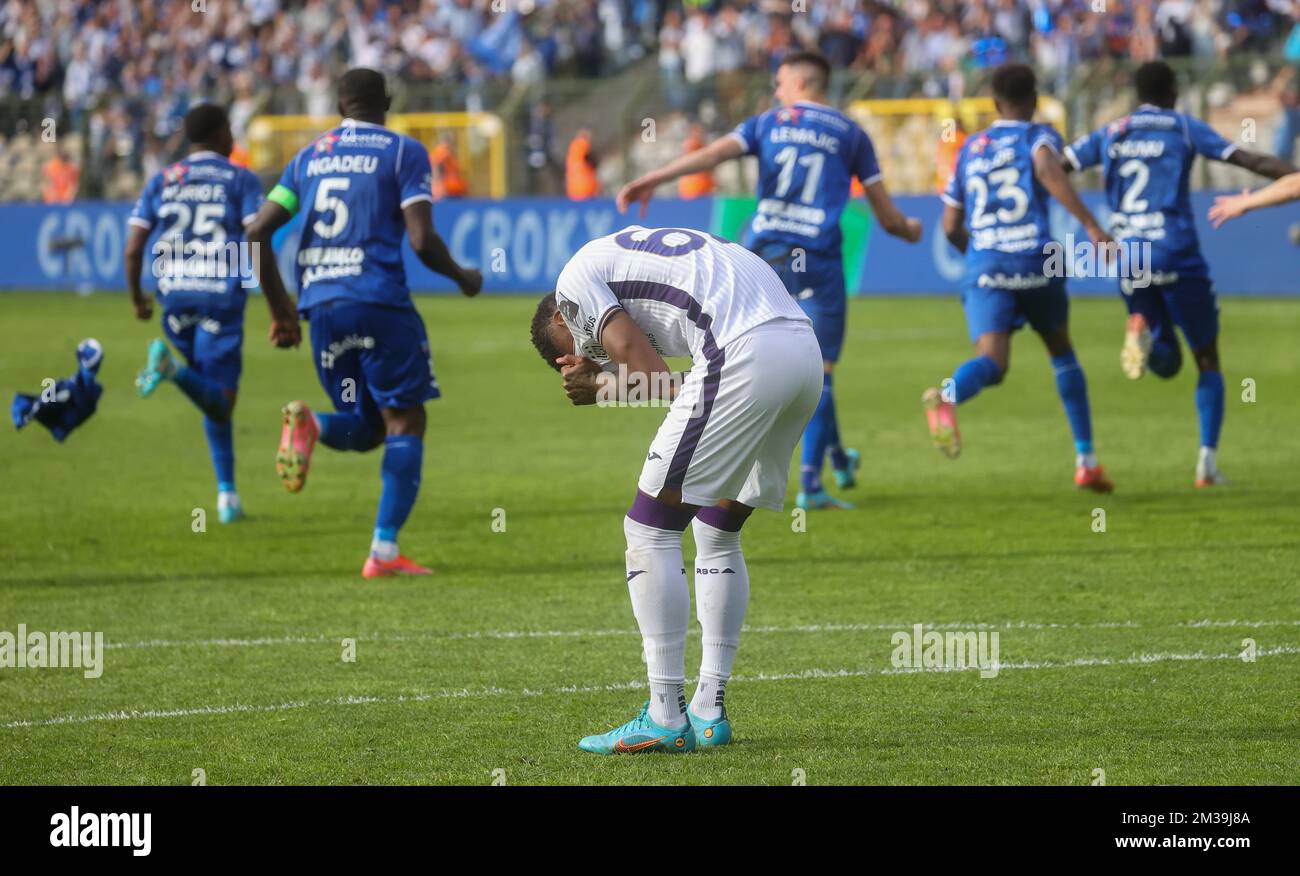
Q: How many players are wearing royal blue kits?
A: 5